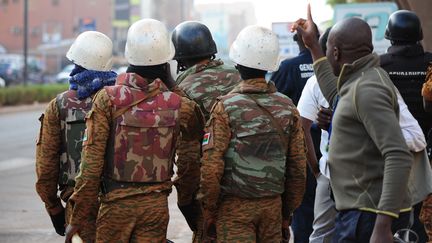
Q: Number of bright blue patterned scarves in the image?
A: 1